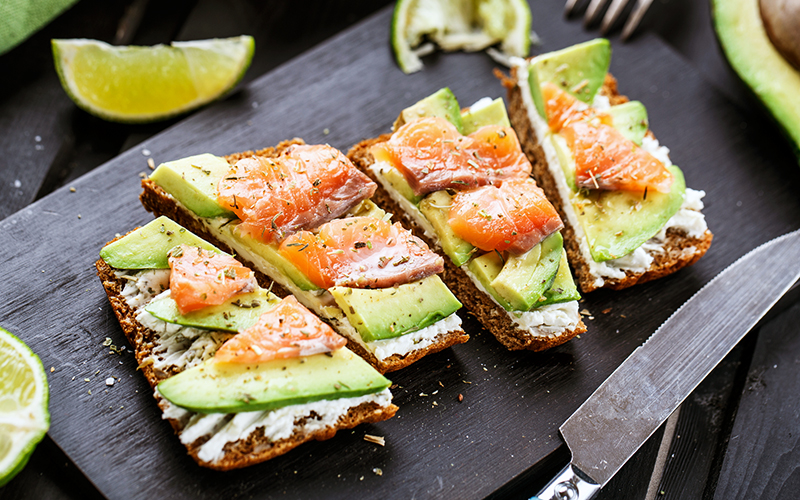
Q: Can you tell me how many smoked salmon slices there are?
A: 8